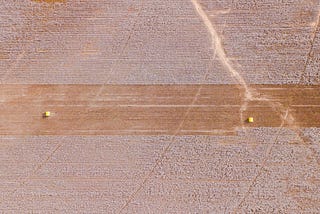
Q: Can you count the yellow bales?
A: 2